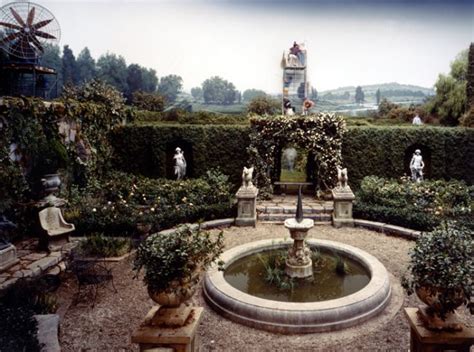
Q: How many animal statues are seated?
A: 2